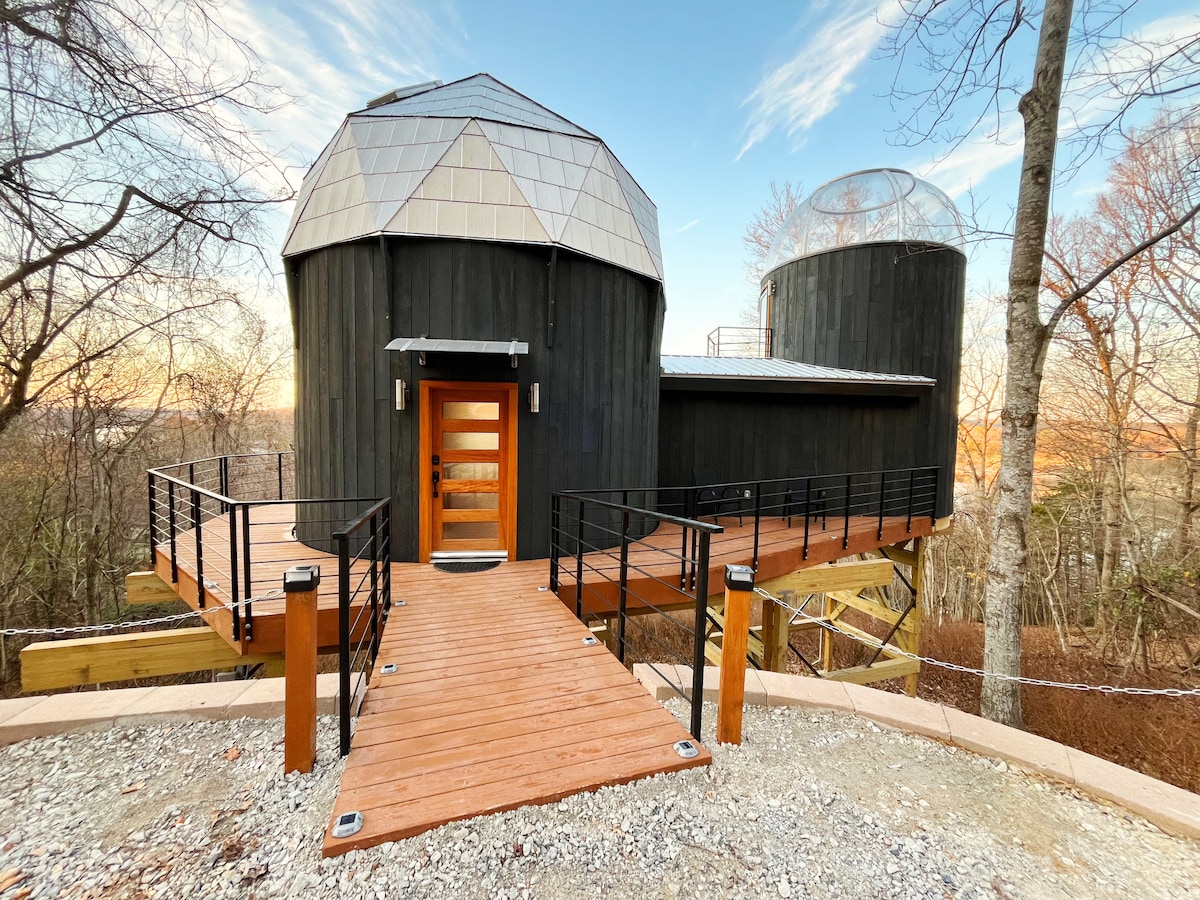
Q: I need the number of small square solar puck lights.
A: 6